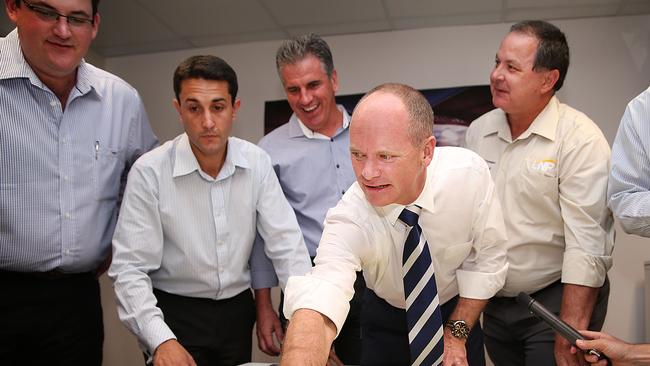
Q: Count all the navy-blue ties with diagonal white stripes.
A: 1